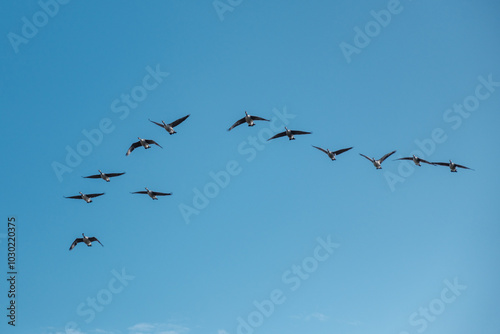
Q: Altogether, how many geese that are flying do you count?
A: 12